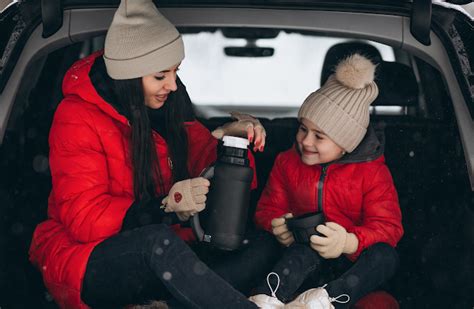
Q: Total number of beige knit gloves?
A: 4